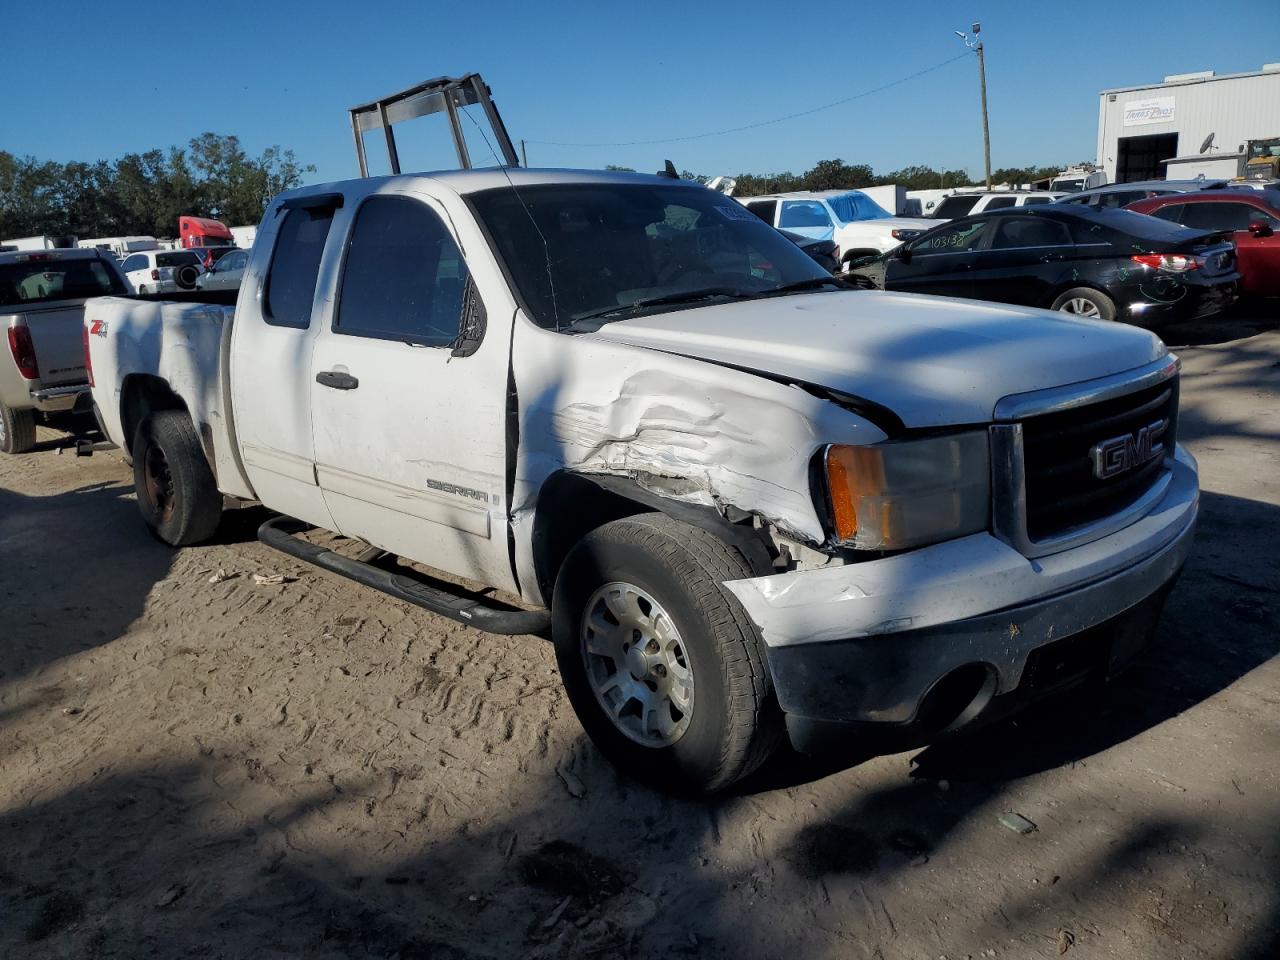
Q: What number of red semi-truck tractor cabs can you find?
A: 1